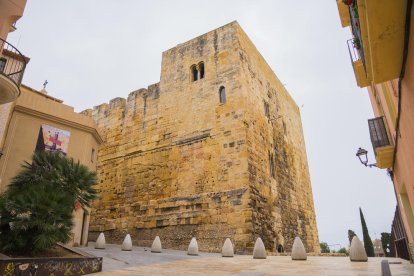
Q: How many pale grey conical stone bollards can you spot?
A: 8